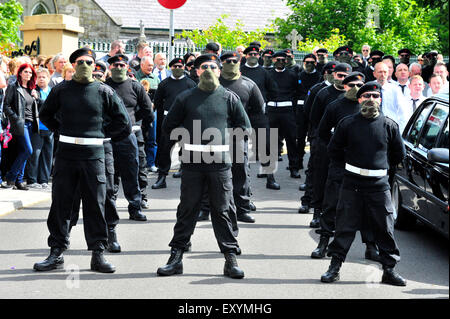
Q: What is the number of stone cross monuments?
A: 2